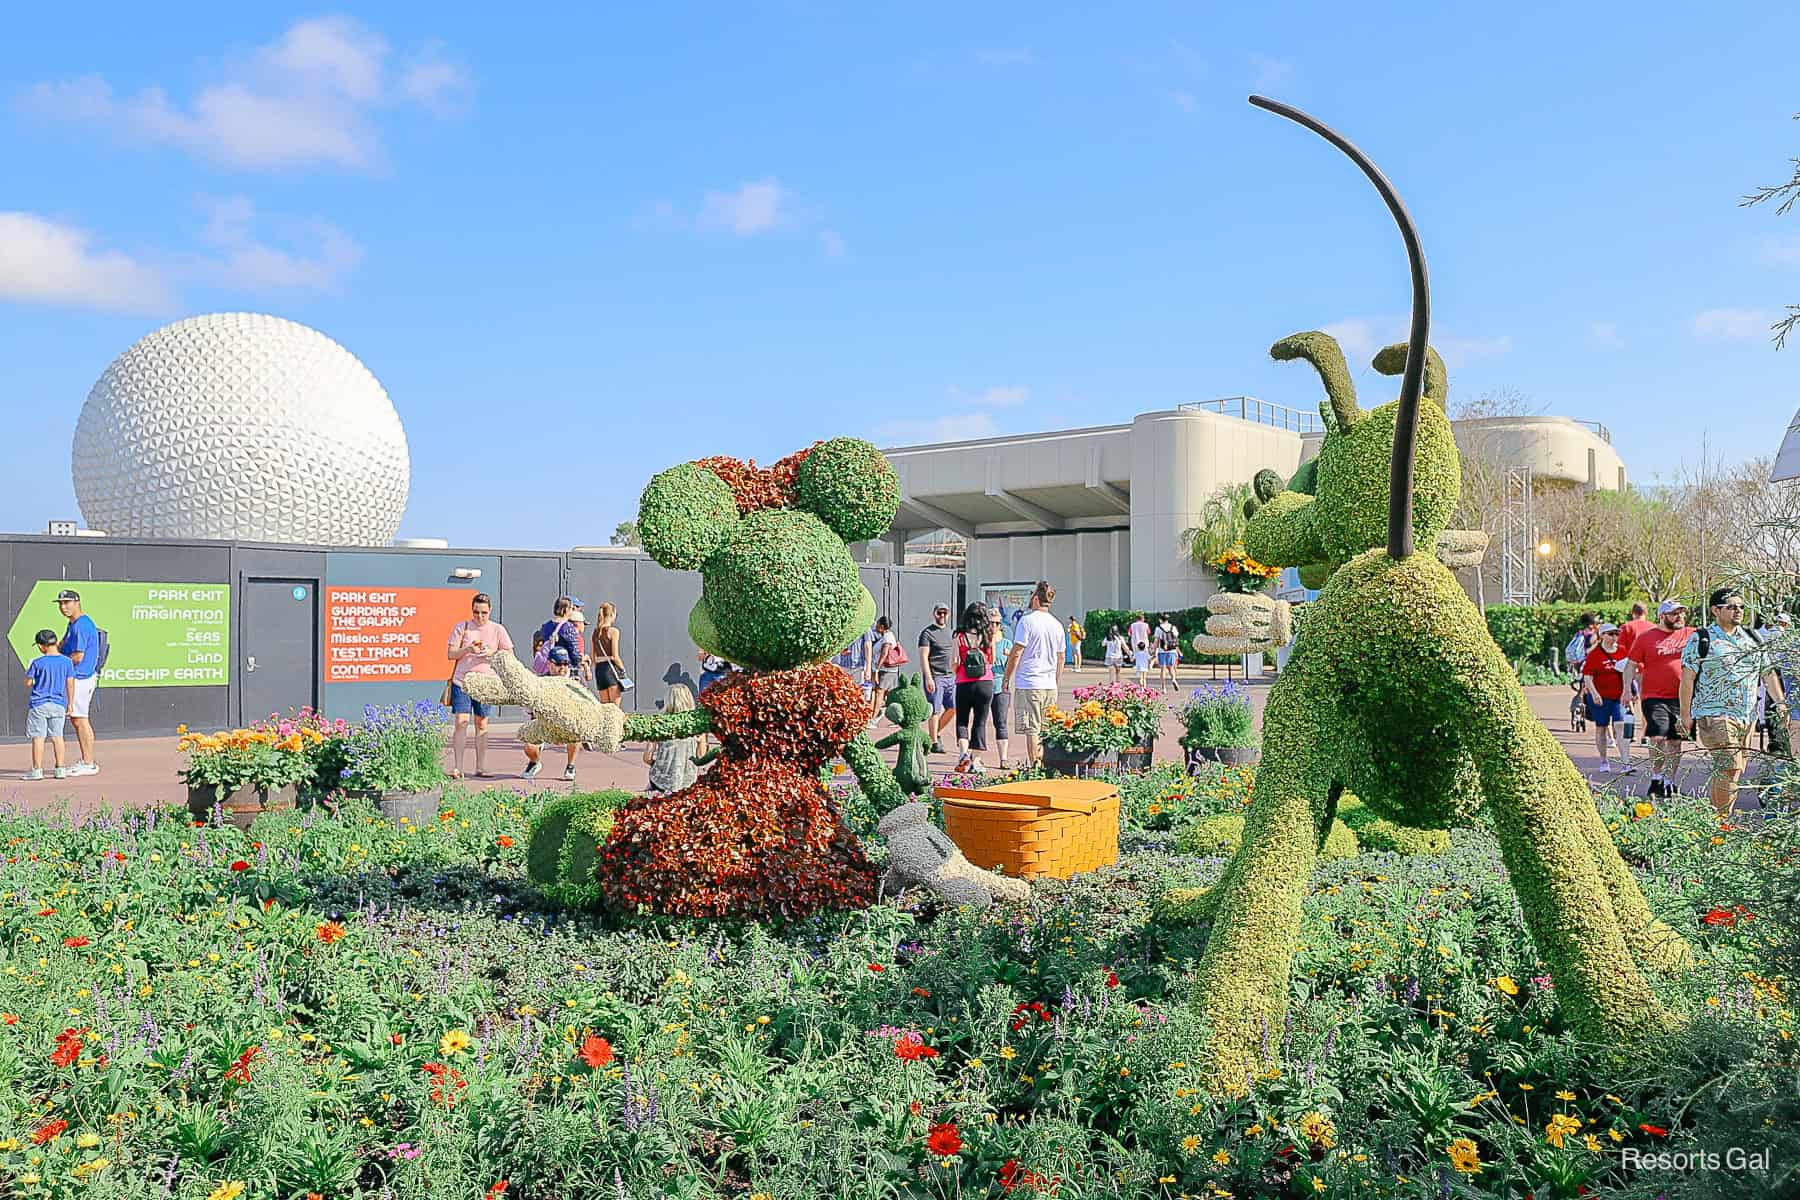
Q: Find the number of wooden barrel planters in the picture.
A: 5